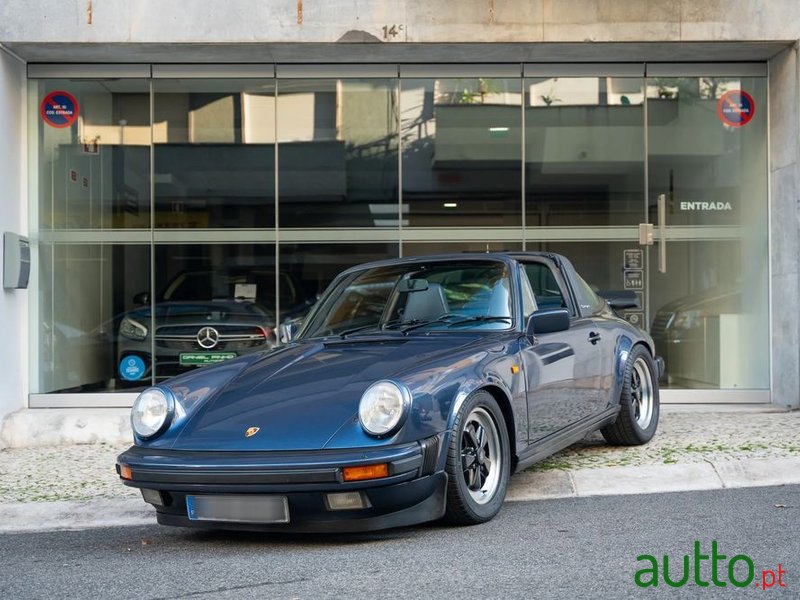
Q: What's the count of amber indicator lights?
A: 3